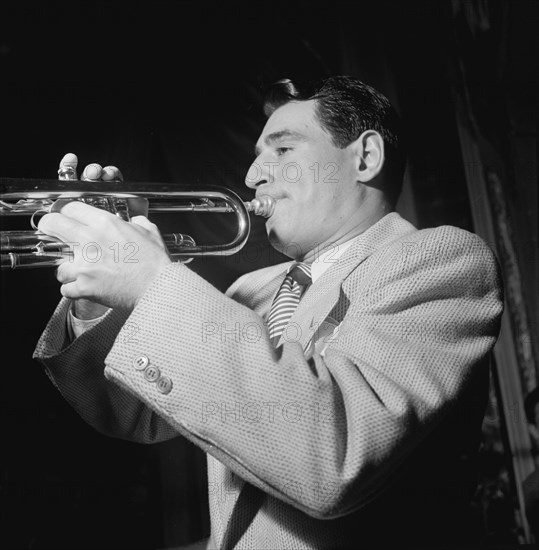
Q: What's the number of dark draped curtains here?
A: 1